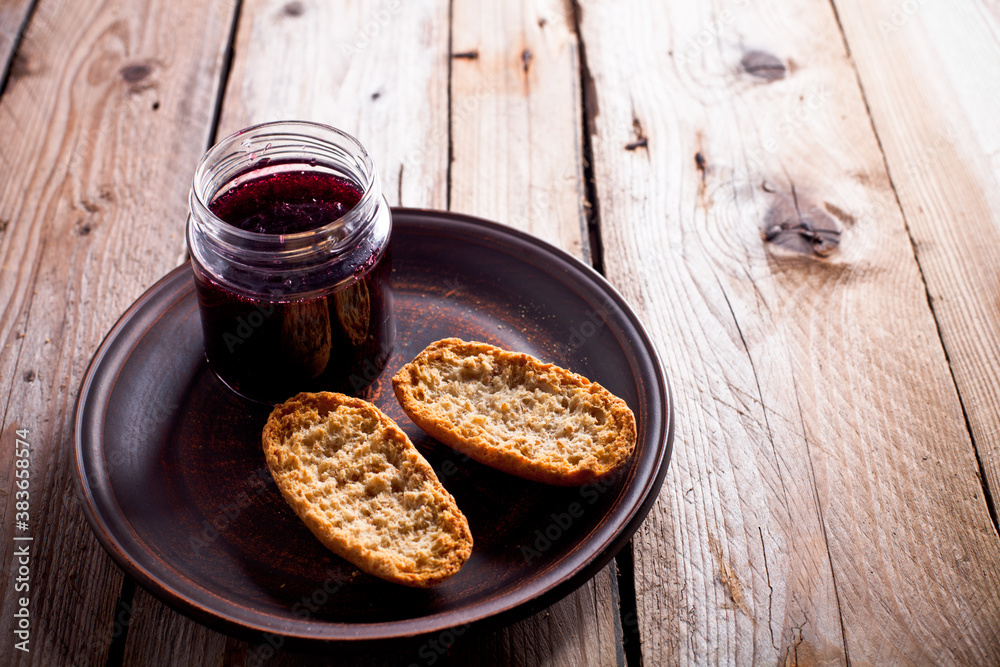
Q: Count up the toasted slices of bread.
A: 2